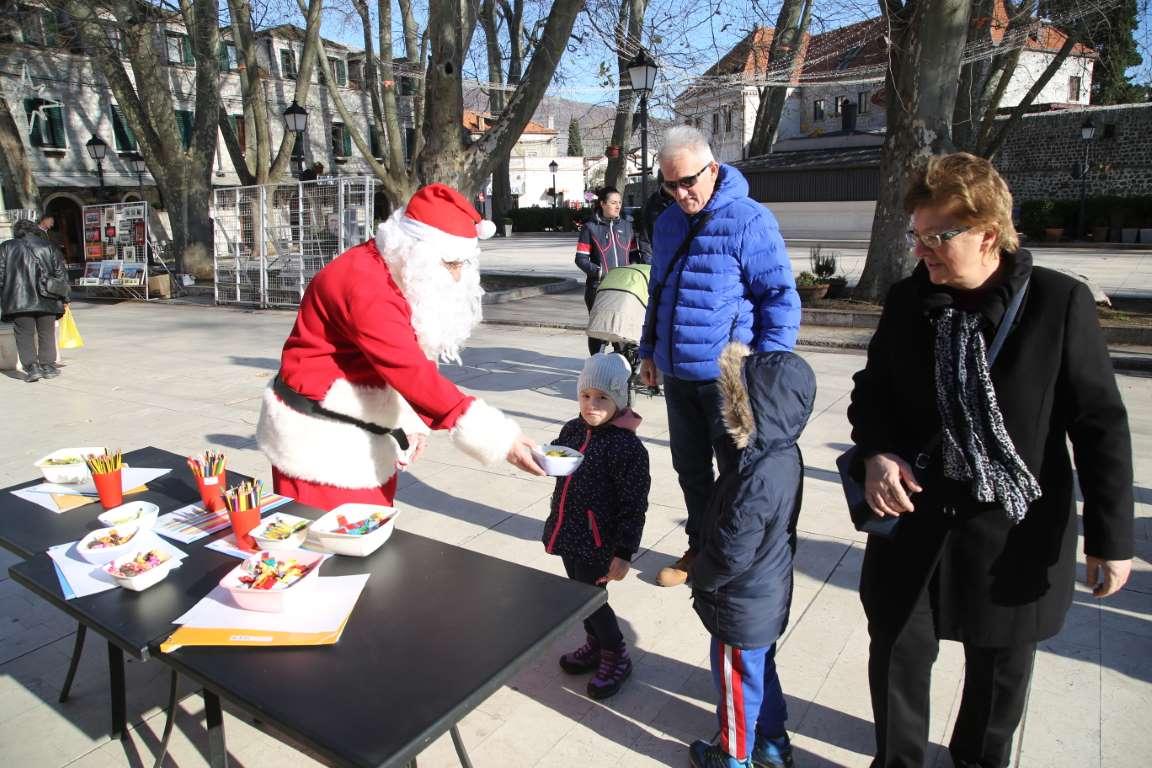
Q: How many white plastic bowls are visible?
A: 7